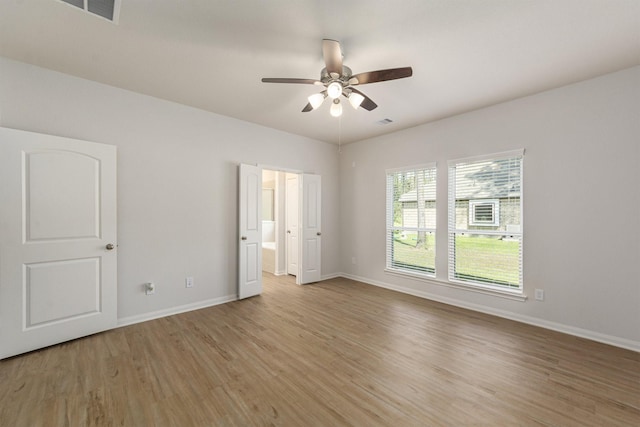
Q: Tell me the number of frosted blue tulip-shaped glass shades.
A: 0